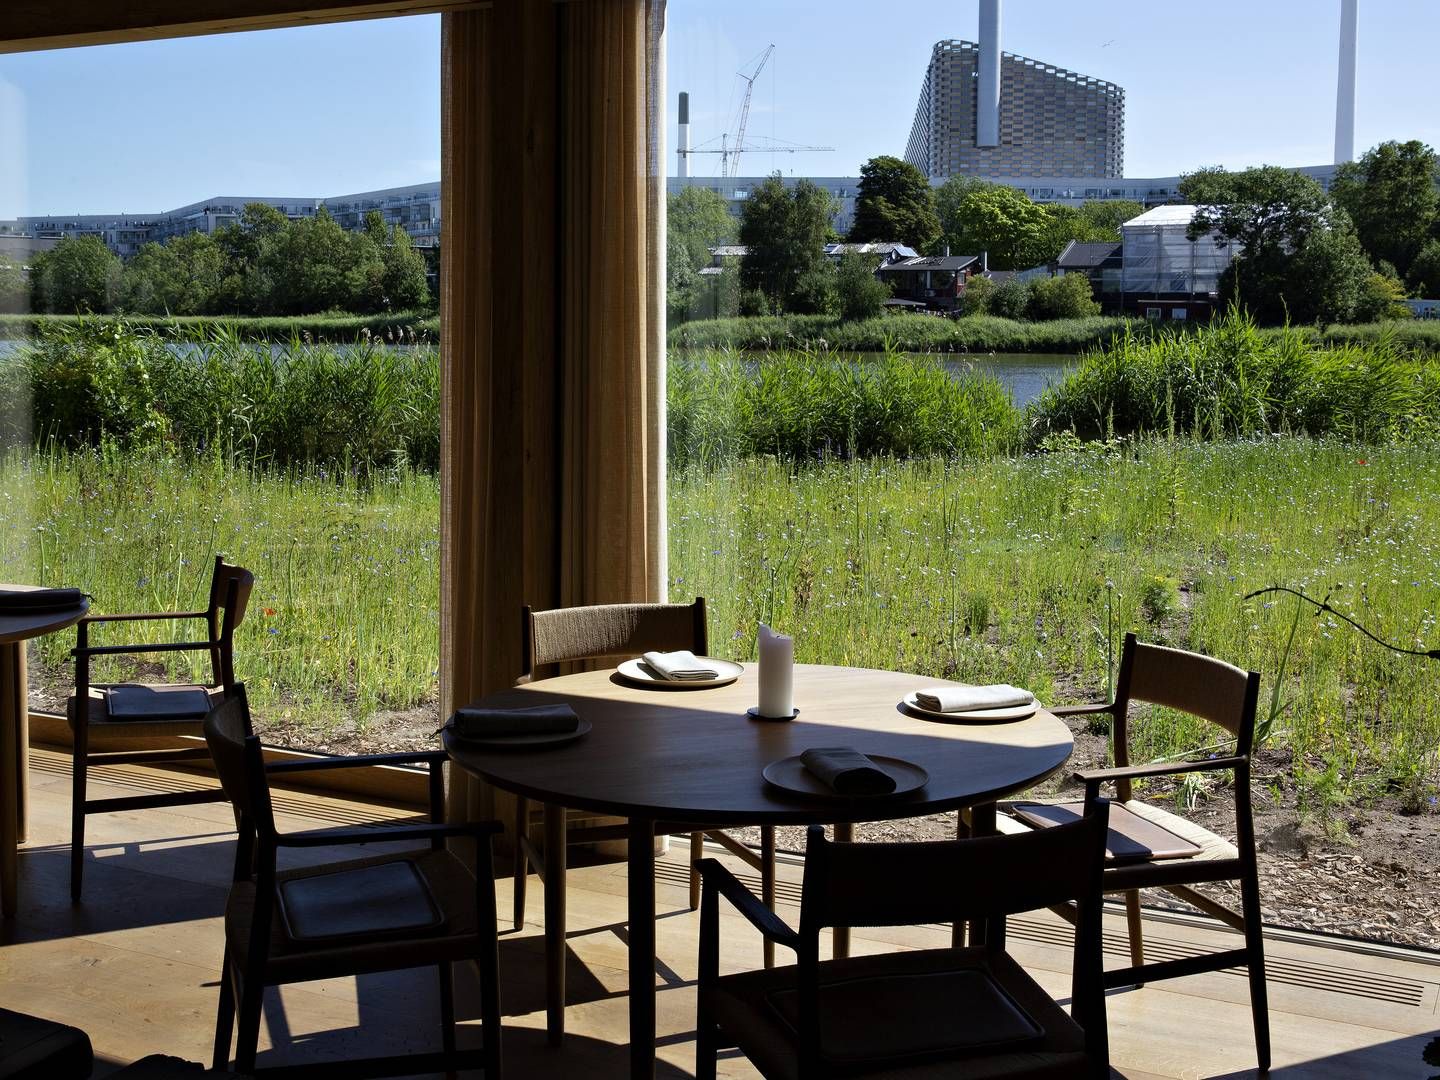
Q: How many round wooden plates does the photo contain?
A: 4